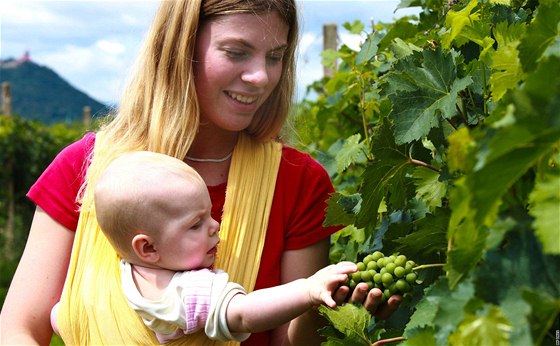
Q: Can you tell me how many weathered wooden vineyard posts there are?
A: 3